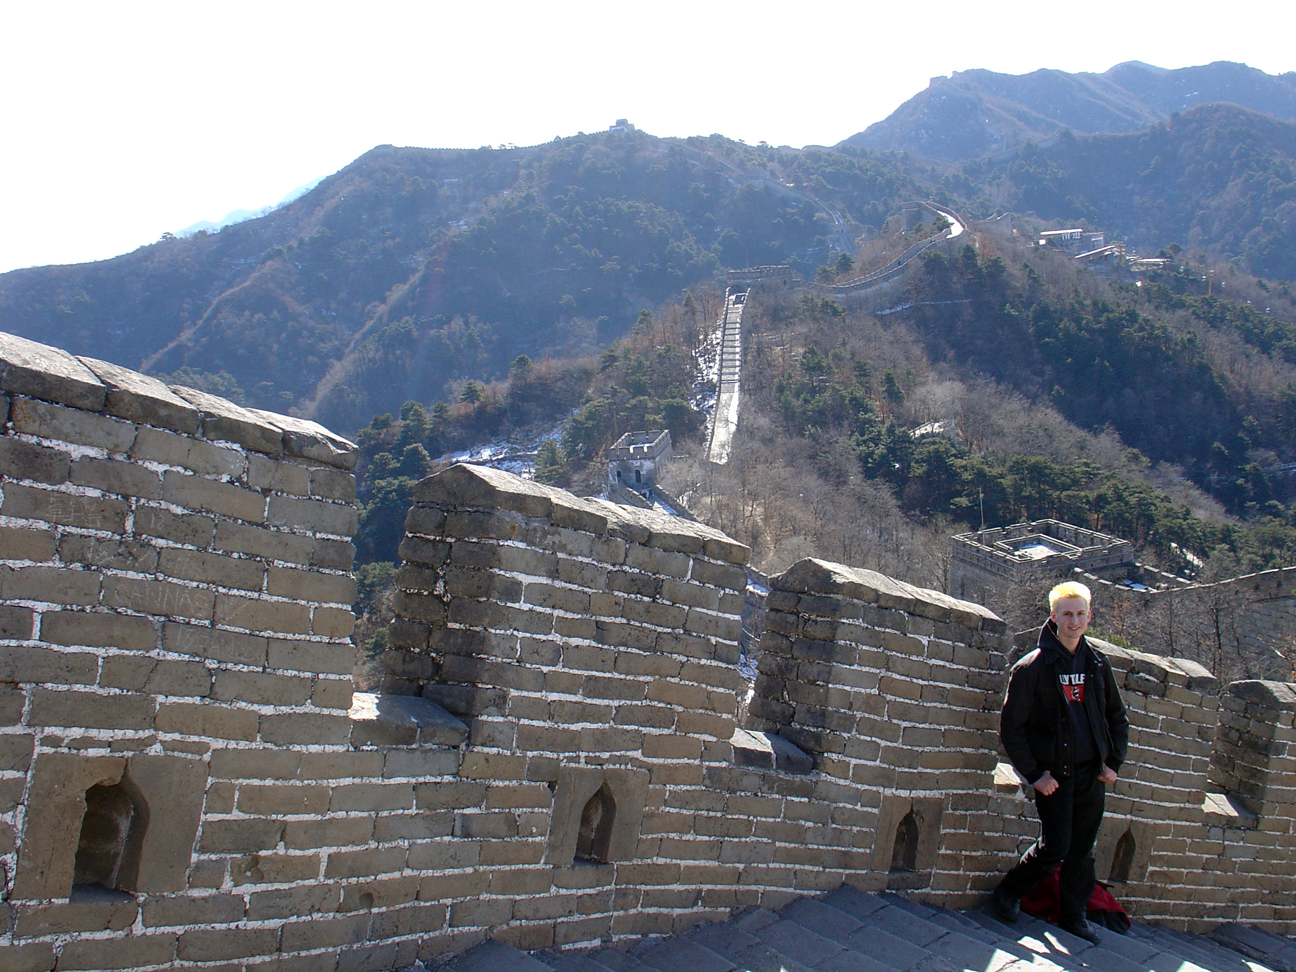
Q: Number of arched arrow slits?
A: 4